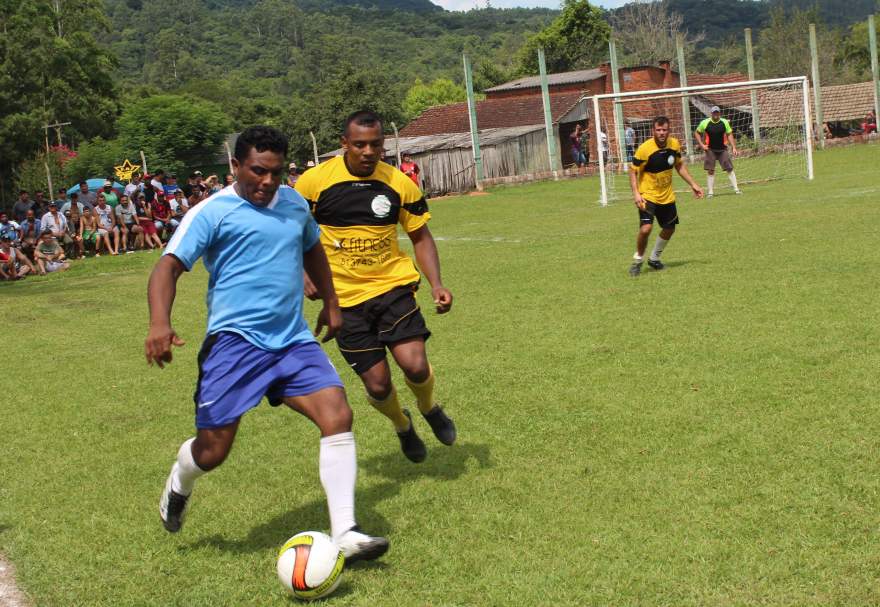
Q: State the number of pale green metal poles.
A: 7